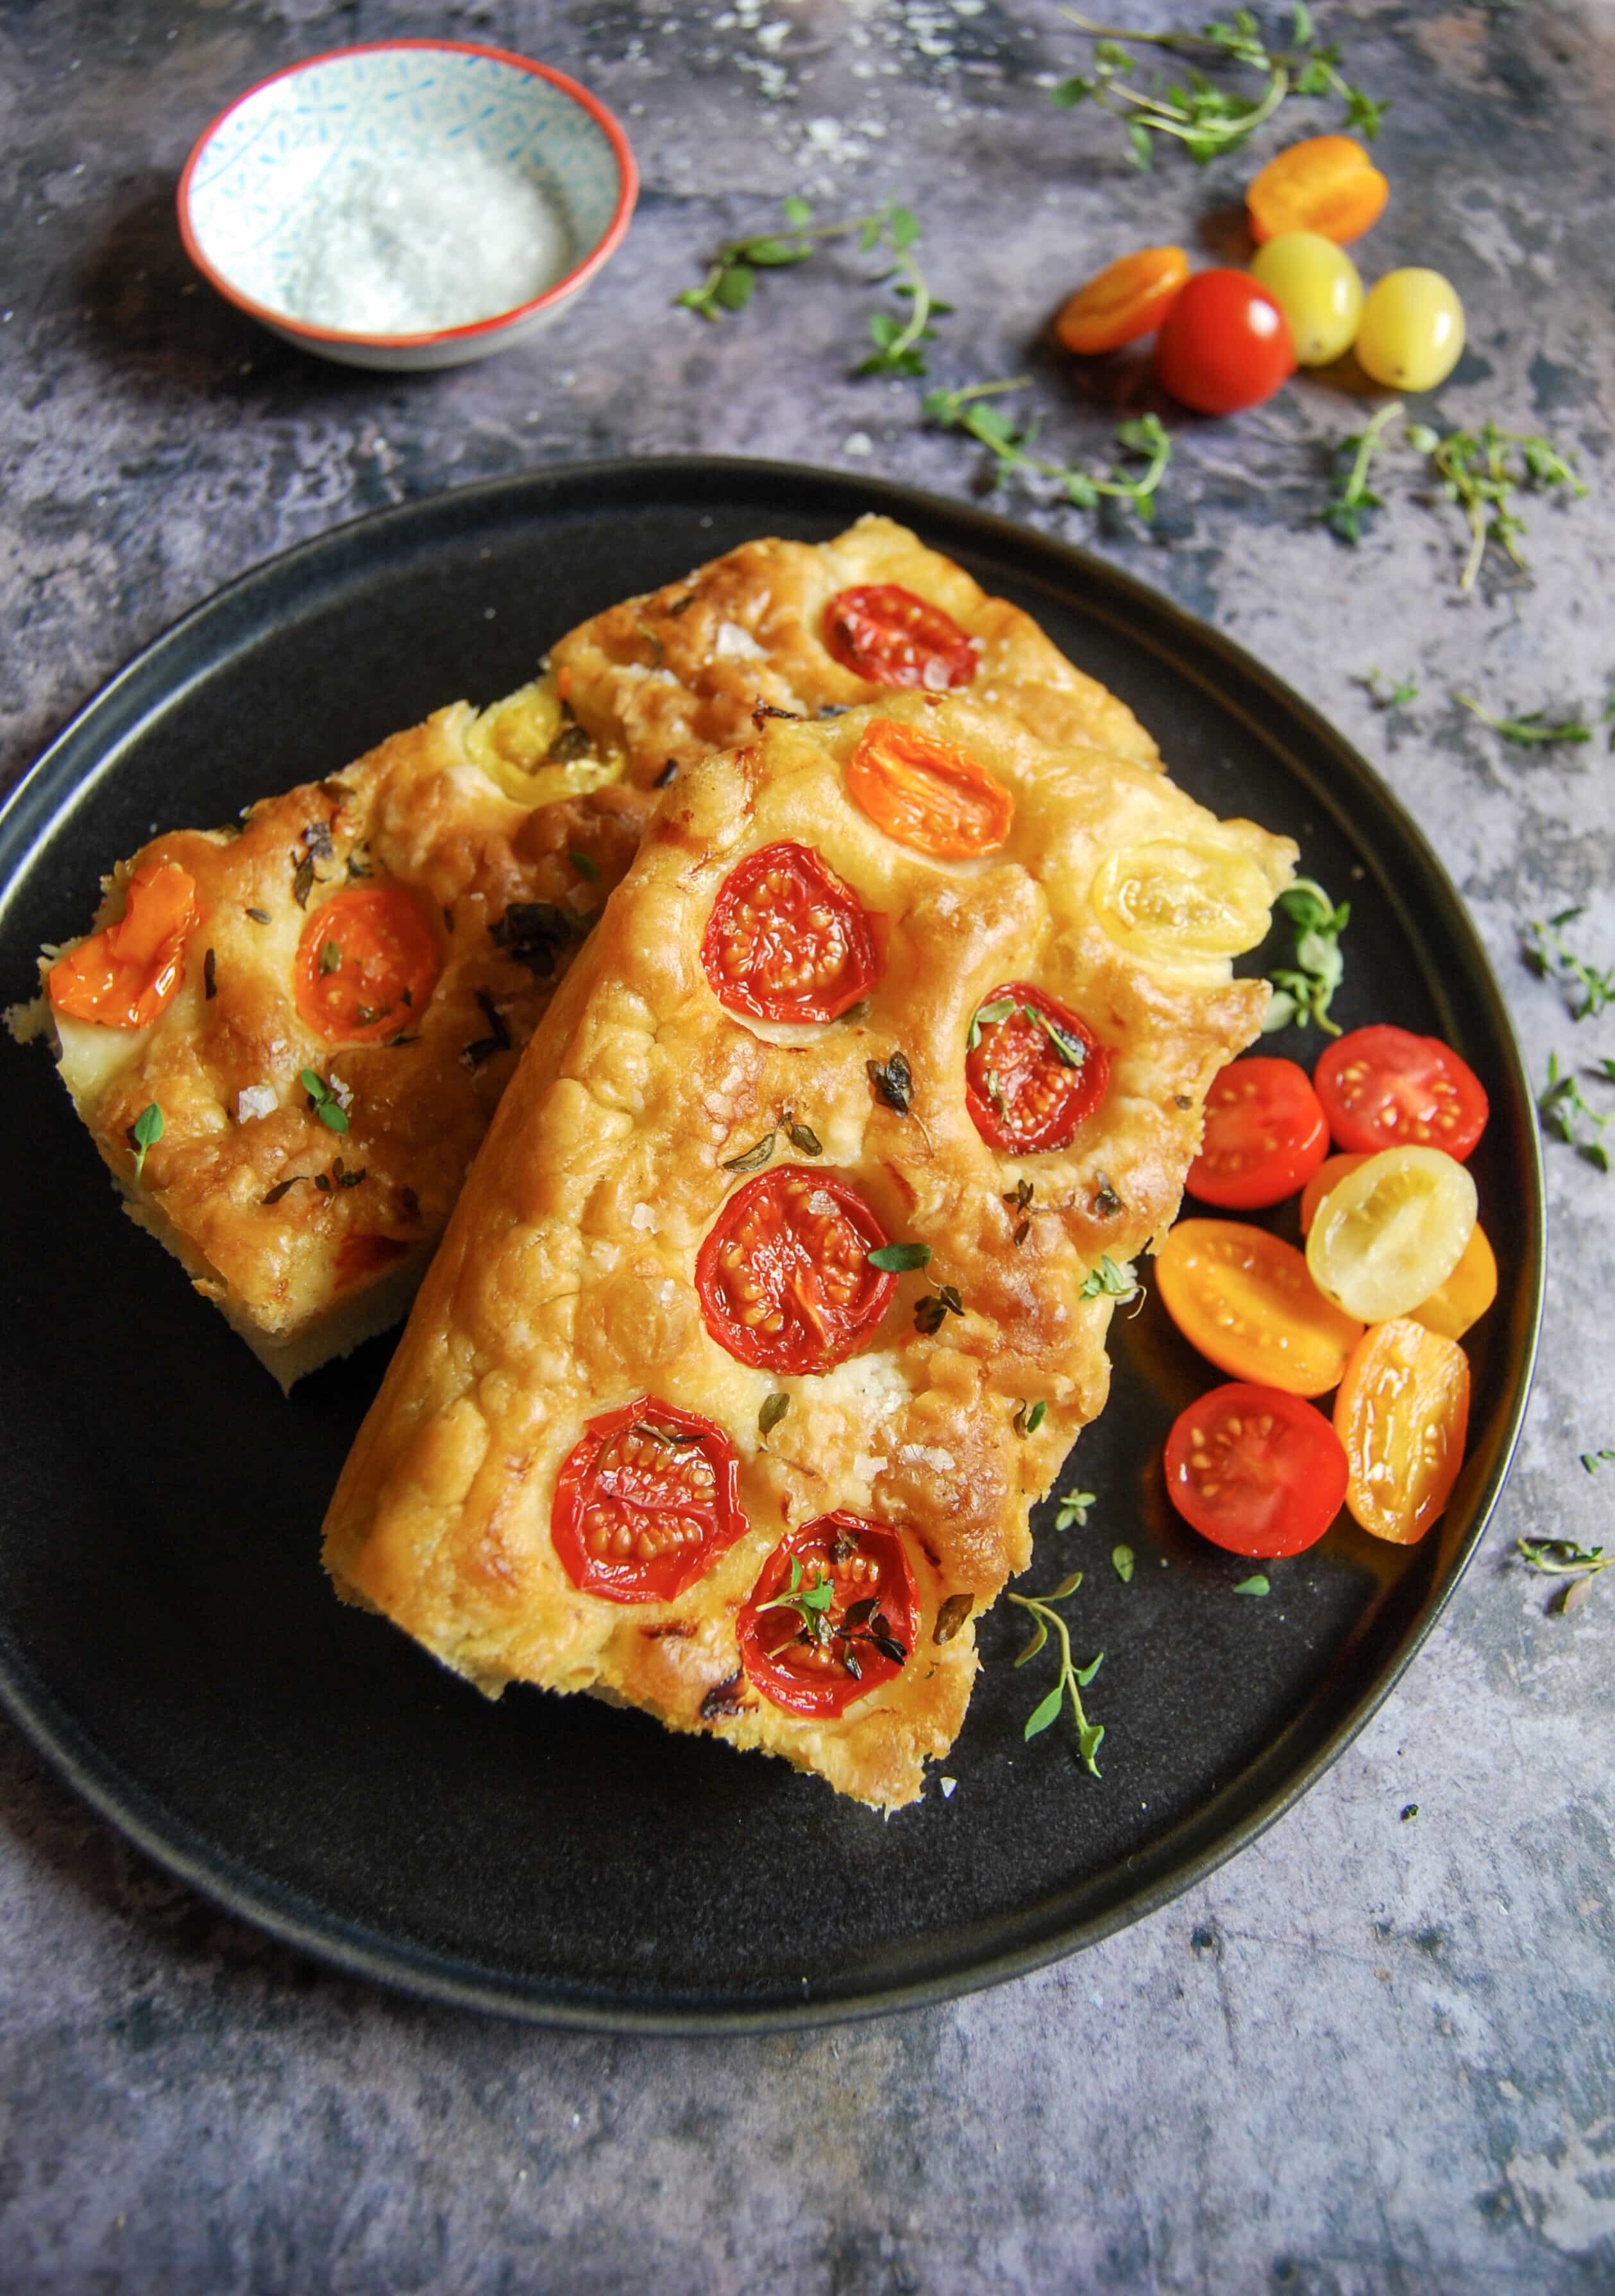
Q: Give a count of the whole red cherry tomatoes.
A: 1